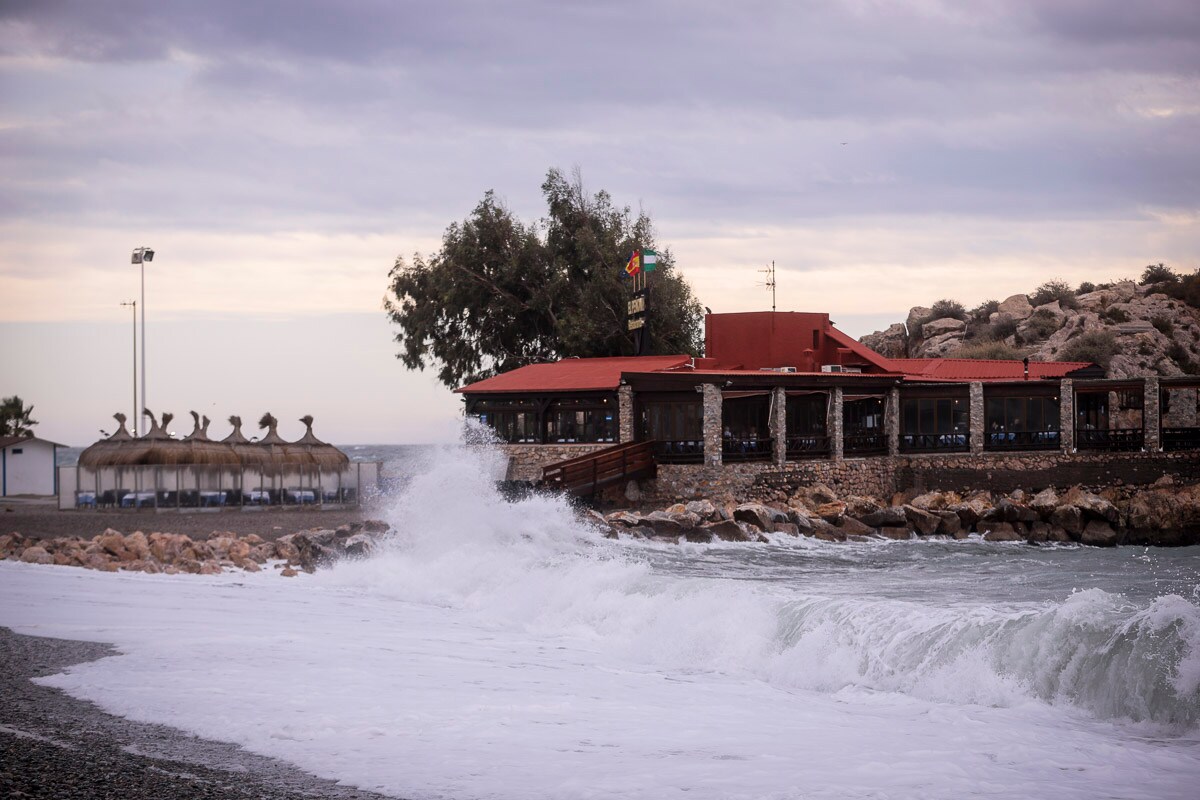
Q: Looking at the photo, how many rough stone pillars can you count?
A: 8